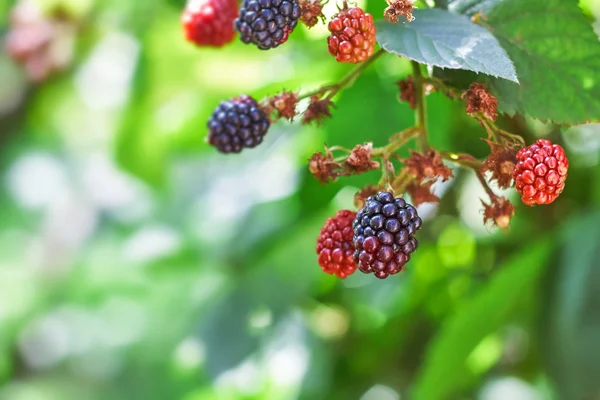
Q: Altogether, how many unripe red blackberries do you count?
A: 4